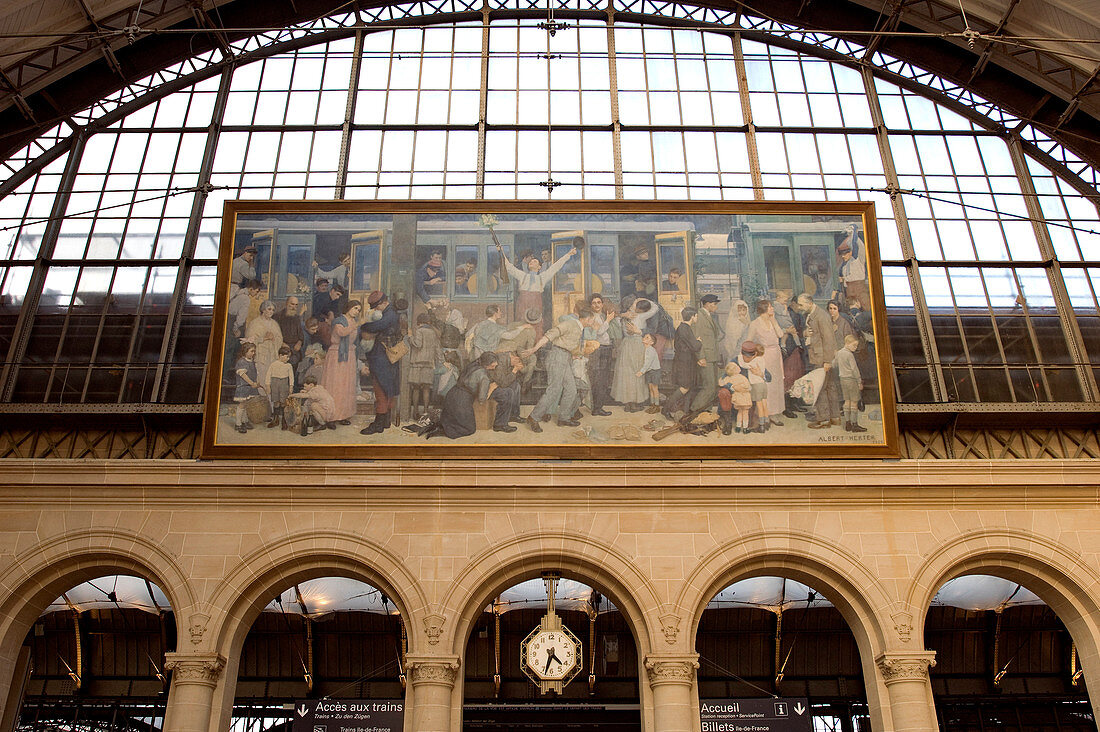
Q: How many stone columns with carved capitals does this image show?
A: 4